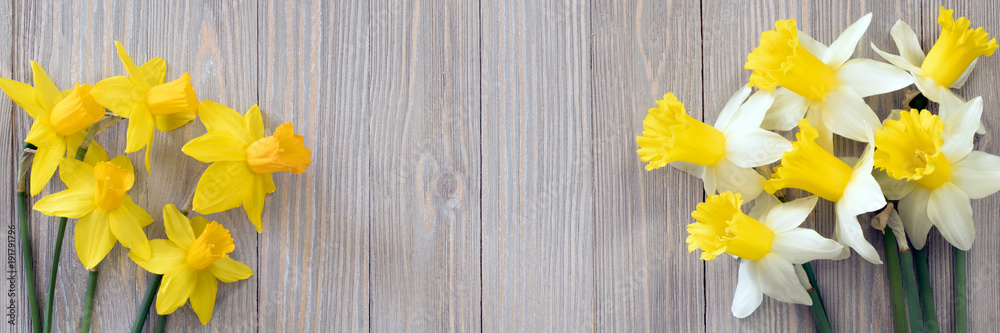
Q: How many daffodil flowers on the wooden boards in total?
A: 11